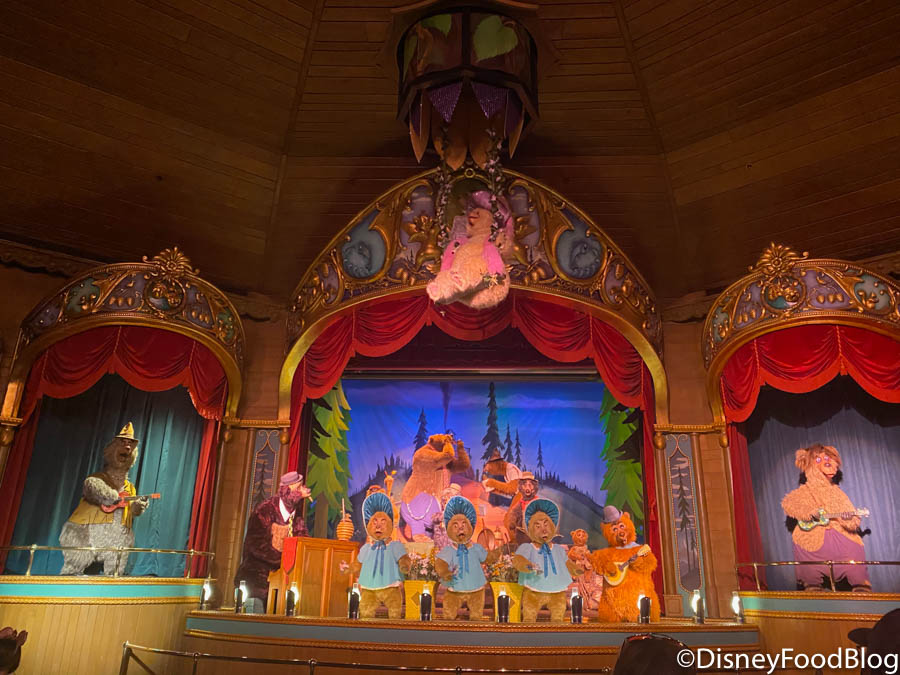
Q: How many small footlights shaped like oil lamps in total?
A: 10